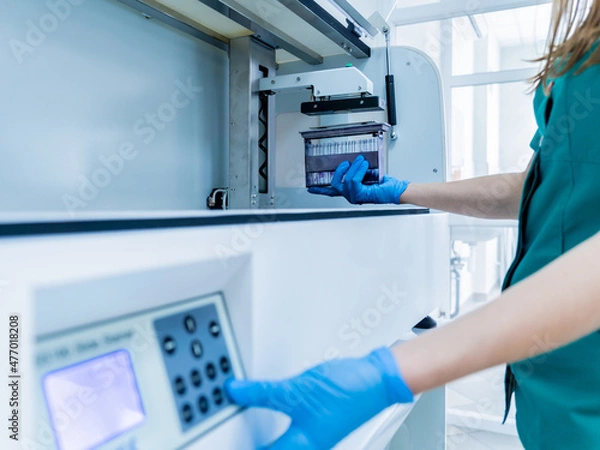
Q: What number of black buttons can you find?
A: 11